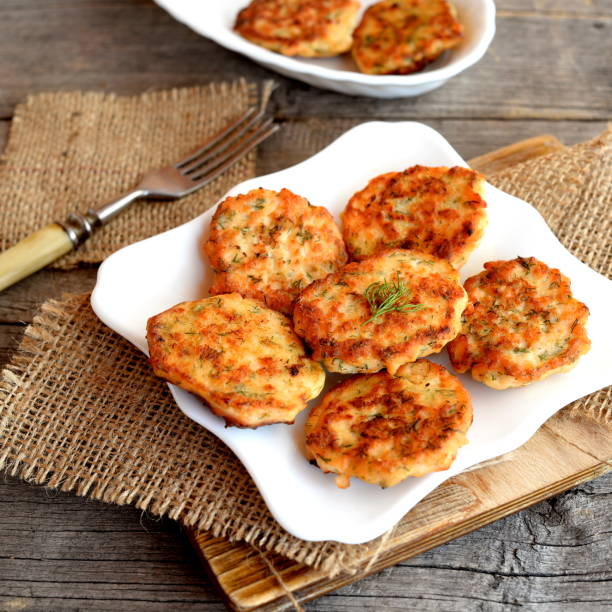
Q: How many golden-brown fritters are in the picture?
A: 8